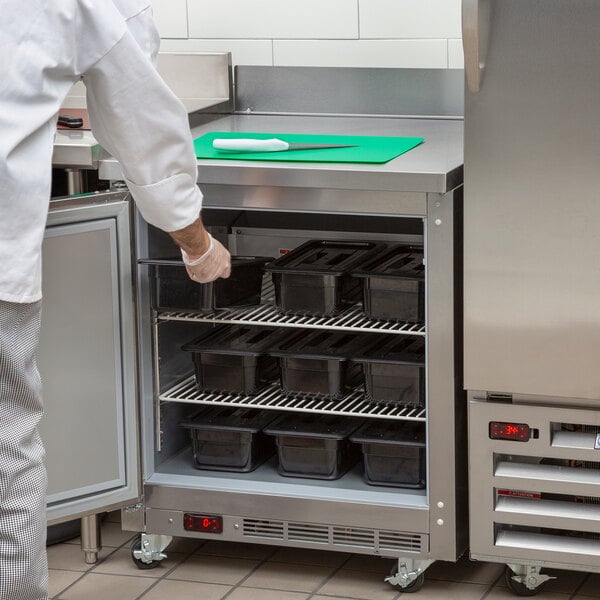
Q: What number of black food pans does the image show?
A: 9